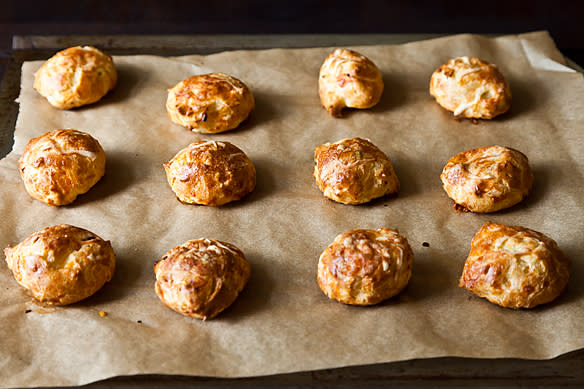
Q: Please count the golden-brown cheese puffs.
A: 12